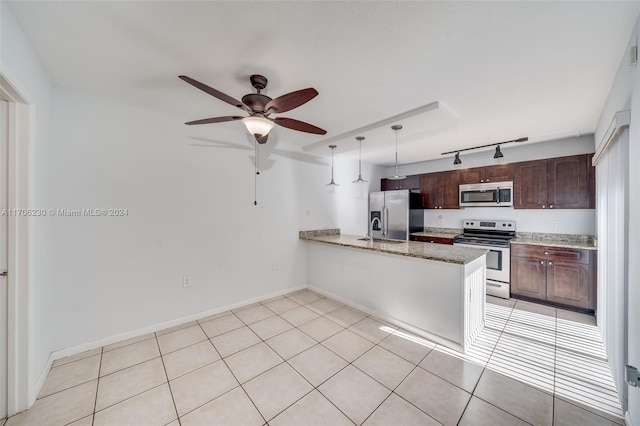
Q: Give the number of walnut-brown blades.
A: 5